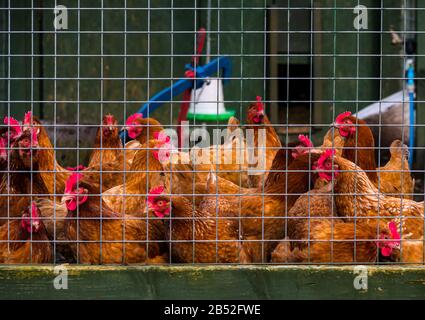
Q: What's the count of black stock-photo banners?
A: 1